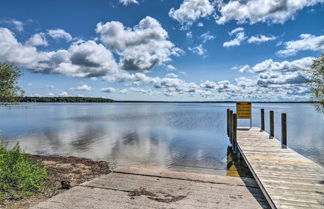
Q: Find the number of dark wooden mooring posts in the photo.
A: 6